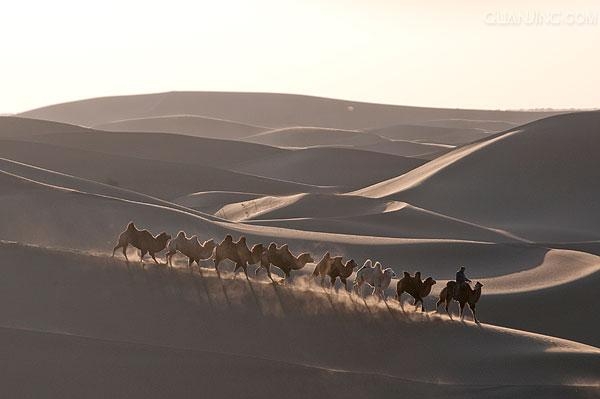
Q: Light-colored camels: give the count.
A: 2